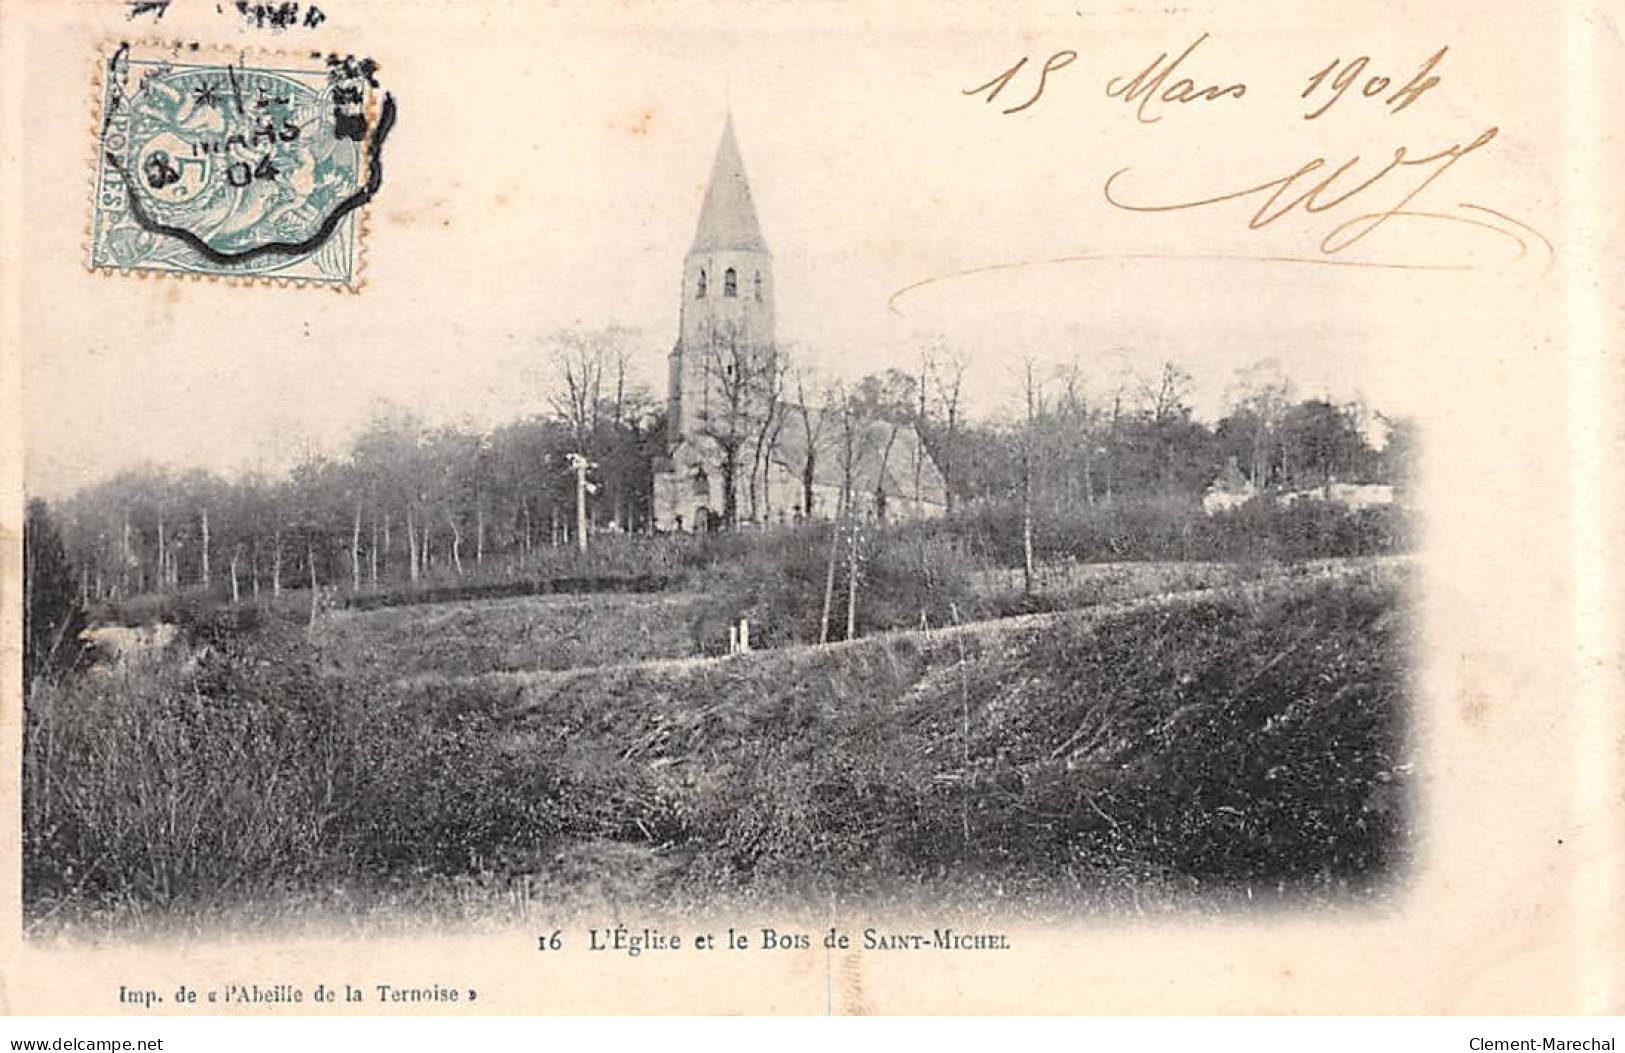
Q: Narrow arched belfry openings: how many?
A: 3